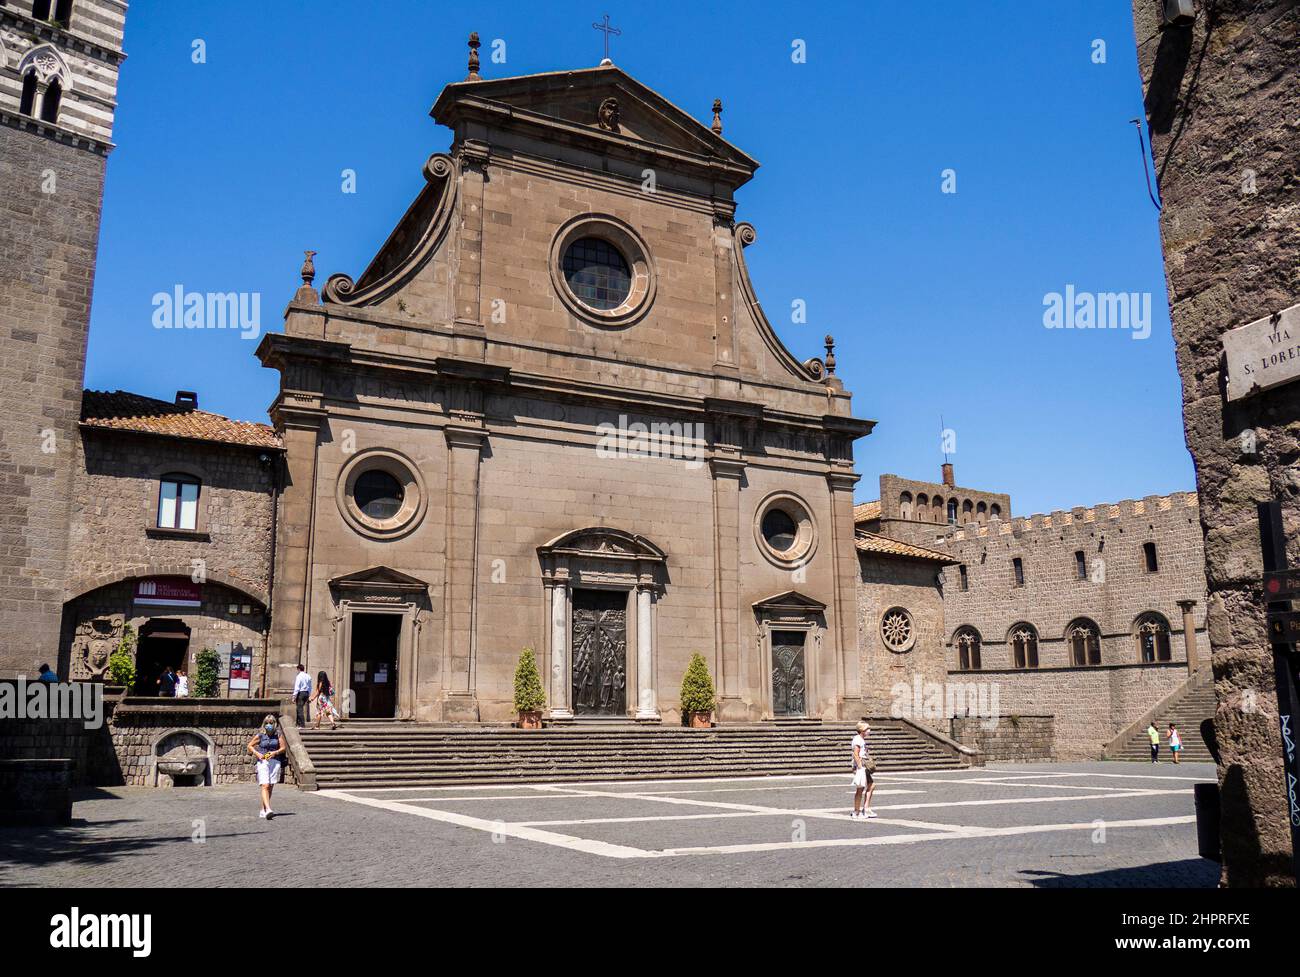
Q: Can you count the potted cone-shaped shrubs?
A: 2